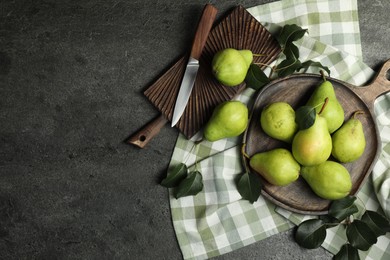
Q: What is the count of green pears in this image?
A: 8